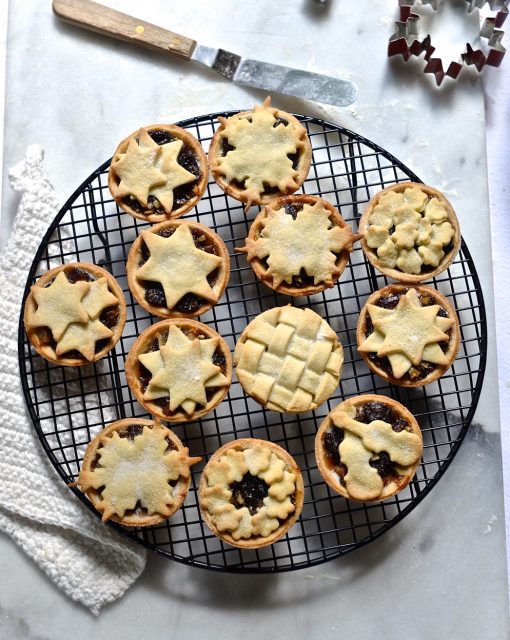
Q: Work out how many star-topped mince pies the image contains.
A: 5